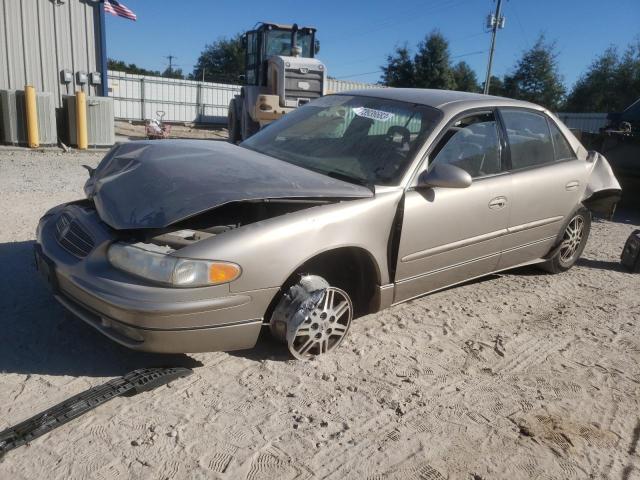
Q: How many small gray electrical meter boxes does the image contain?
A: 3